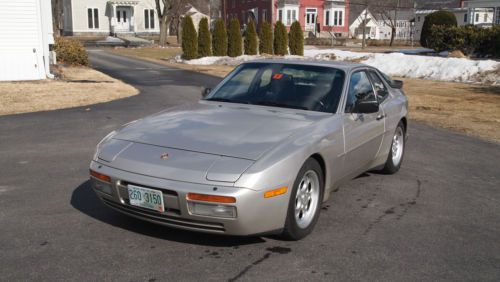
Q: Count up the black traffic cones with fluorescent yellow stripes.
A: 0